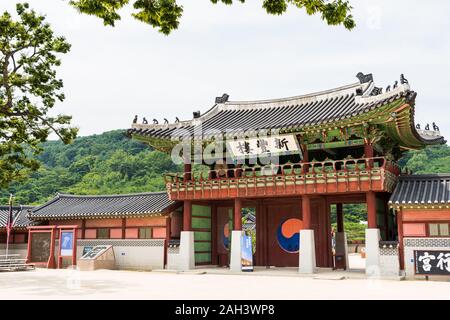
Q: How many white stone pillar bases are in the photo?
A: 4